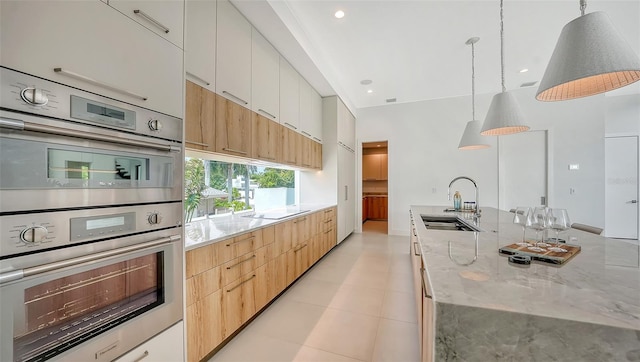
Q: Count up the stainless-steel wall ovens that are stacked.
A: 2